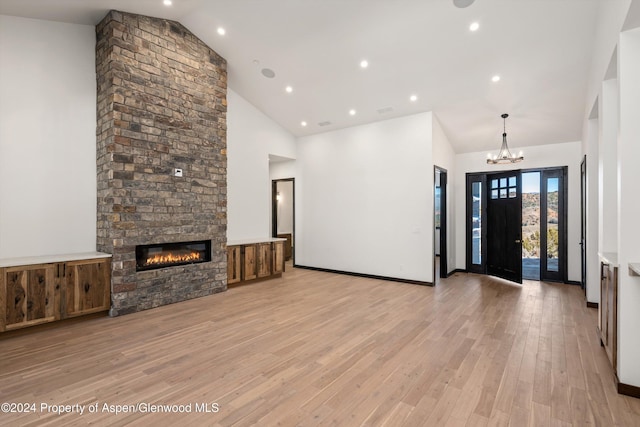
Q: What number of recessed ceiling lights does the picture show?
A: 9